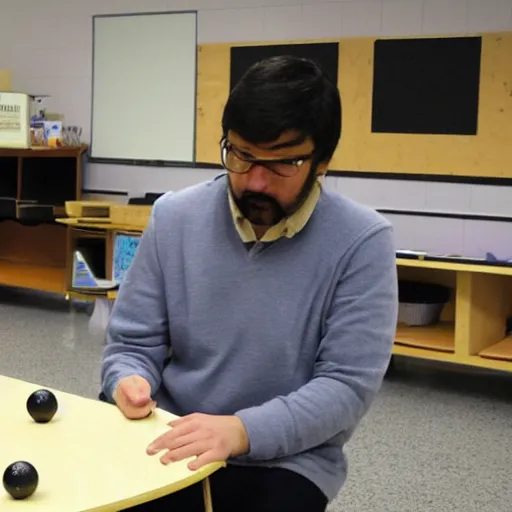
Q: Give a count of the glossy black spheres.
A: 2